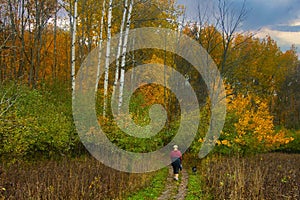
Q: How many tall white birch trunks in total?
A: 5